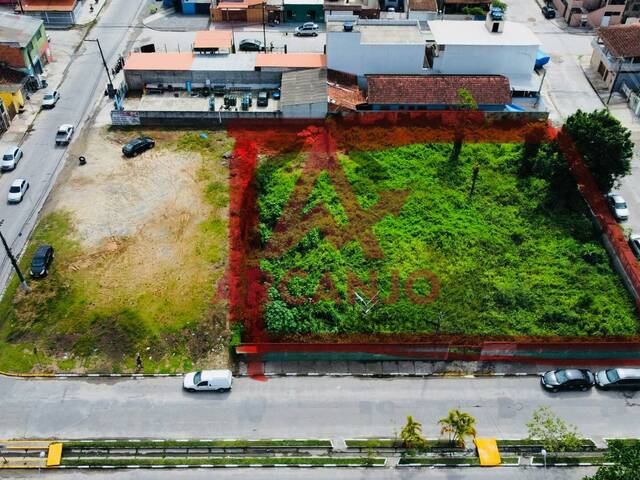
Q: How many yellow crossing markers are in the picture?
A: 2